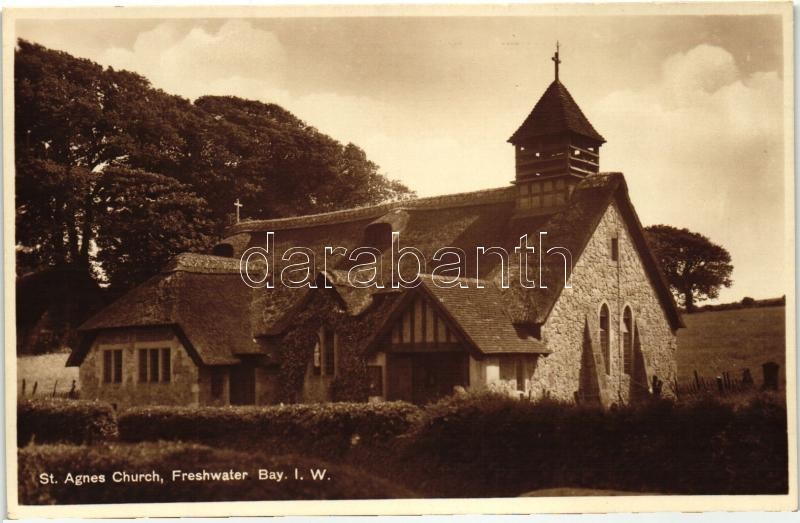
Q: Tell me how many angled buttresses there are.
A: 2